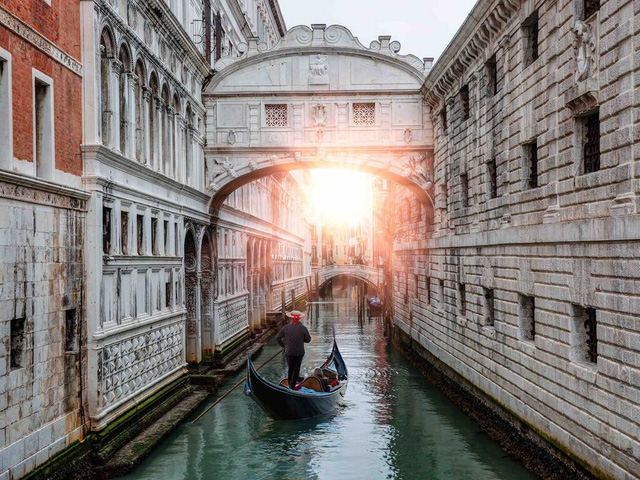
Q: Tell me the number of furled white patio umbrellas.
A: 0